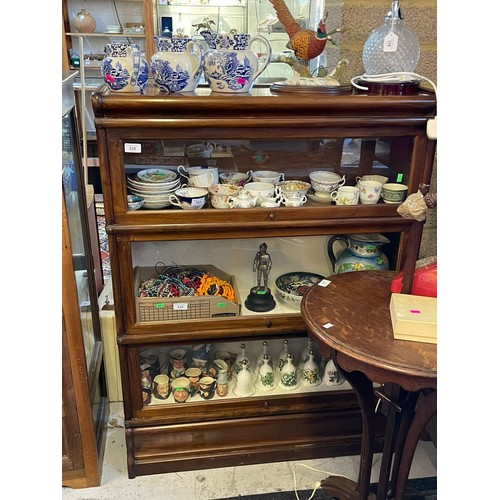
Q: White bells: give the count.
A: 9